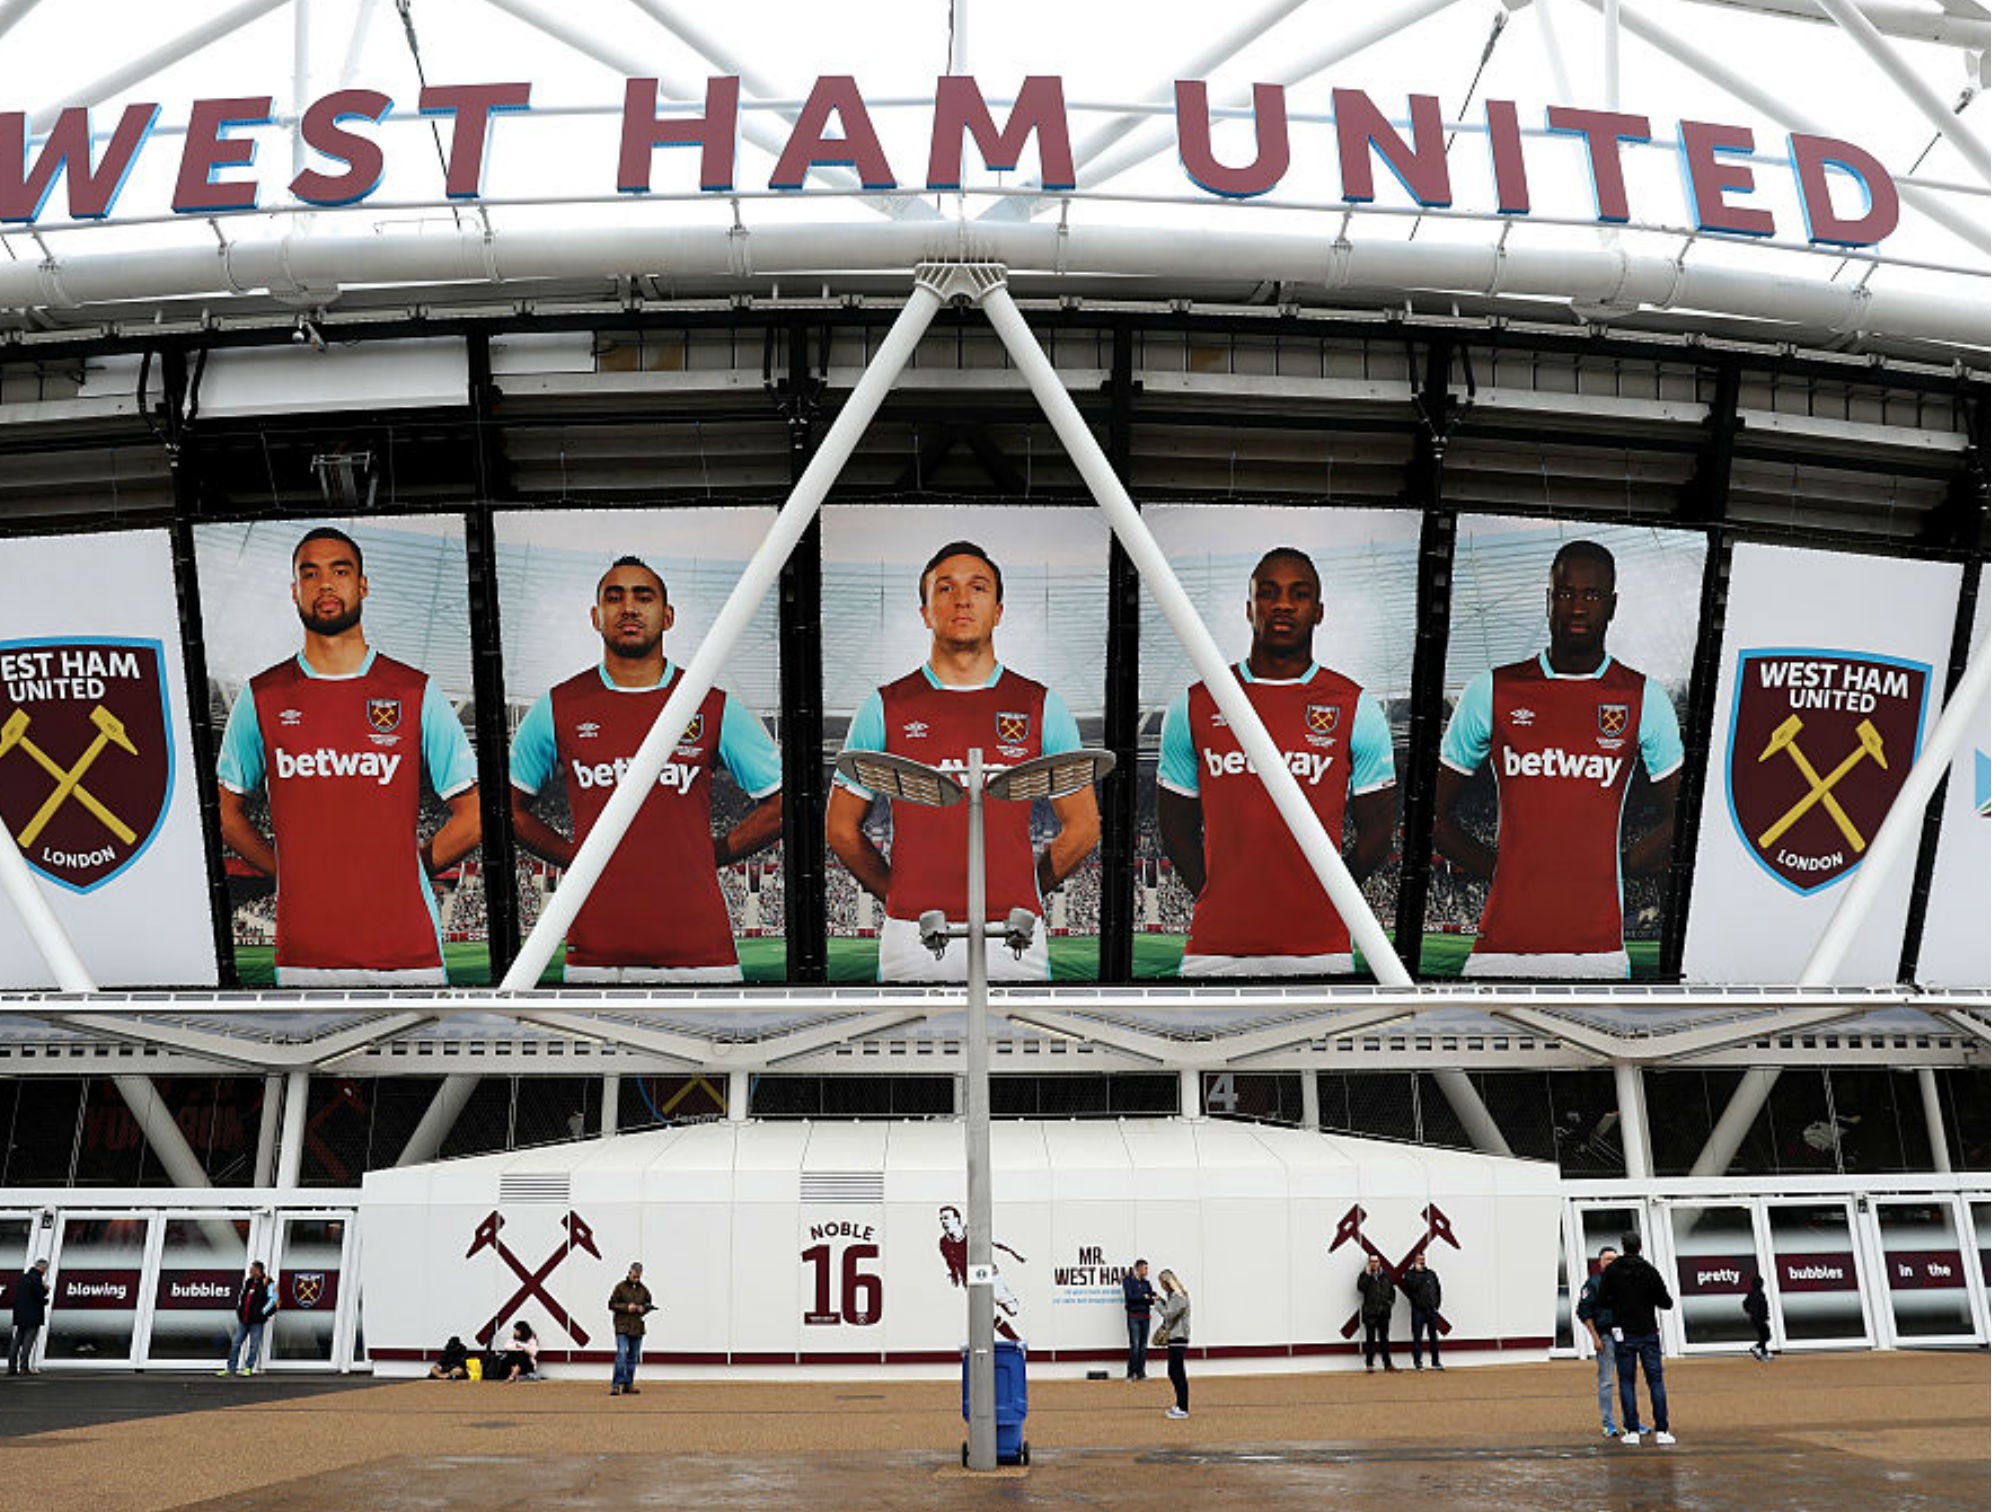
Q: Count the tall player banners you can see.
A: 5